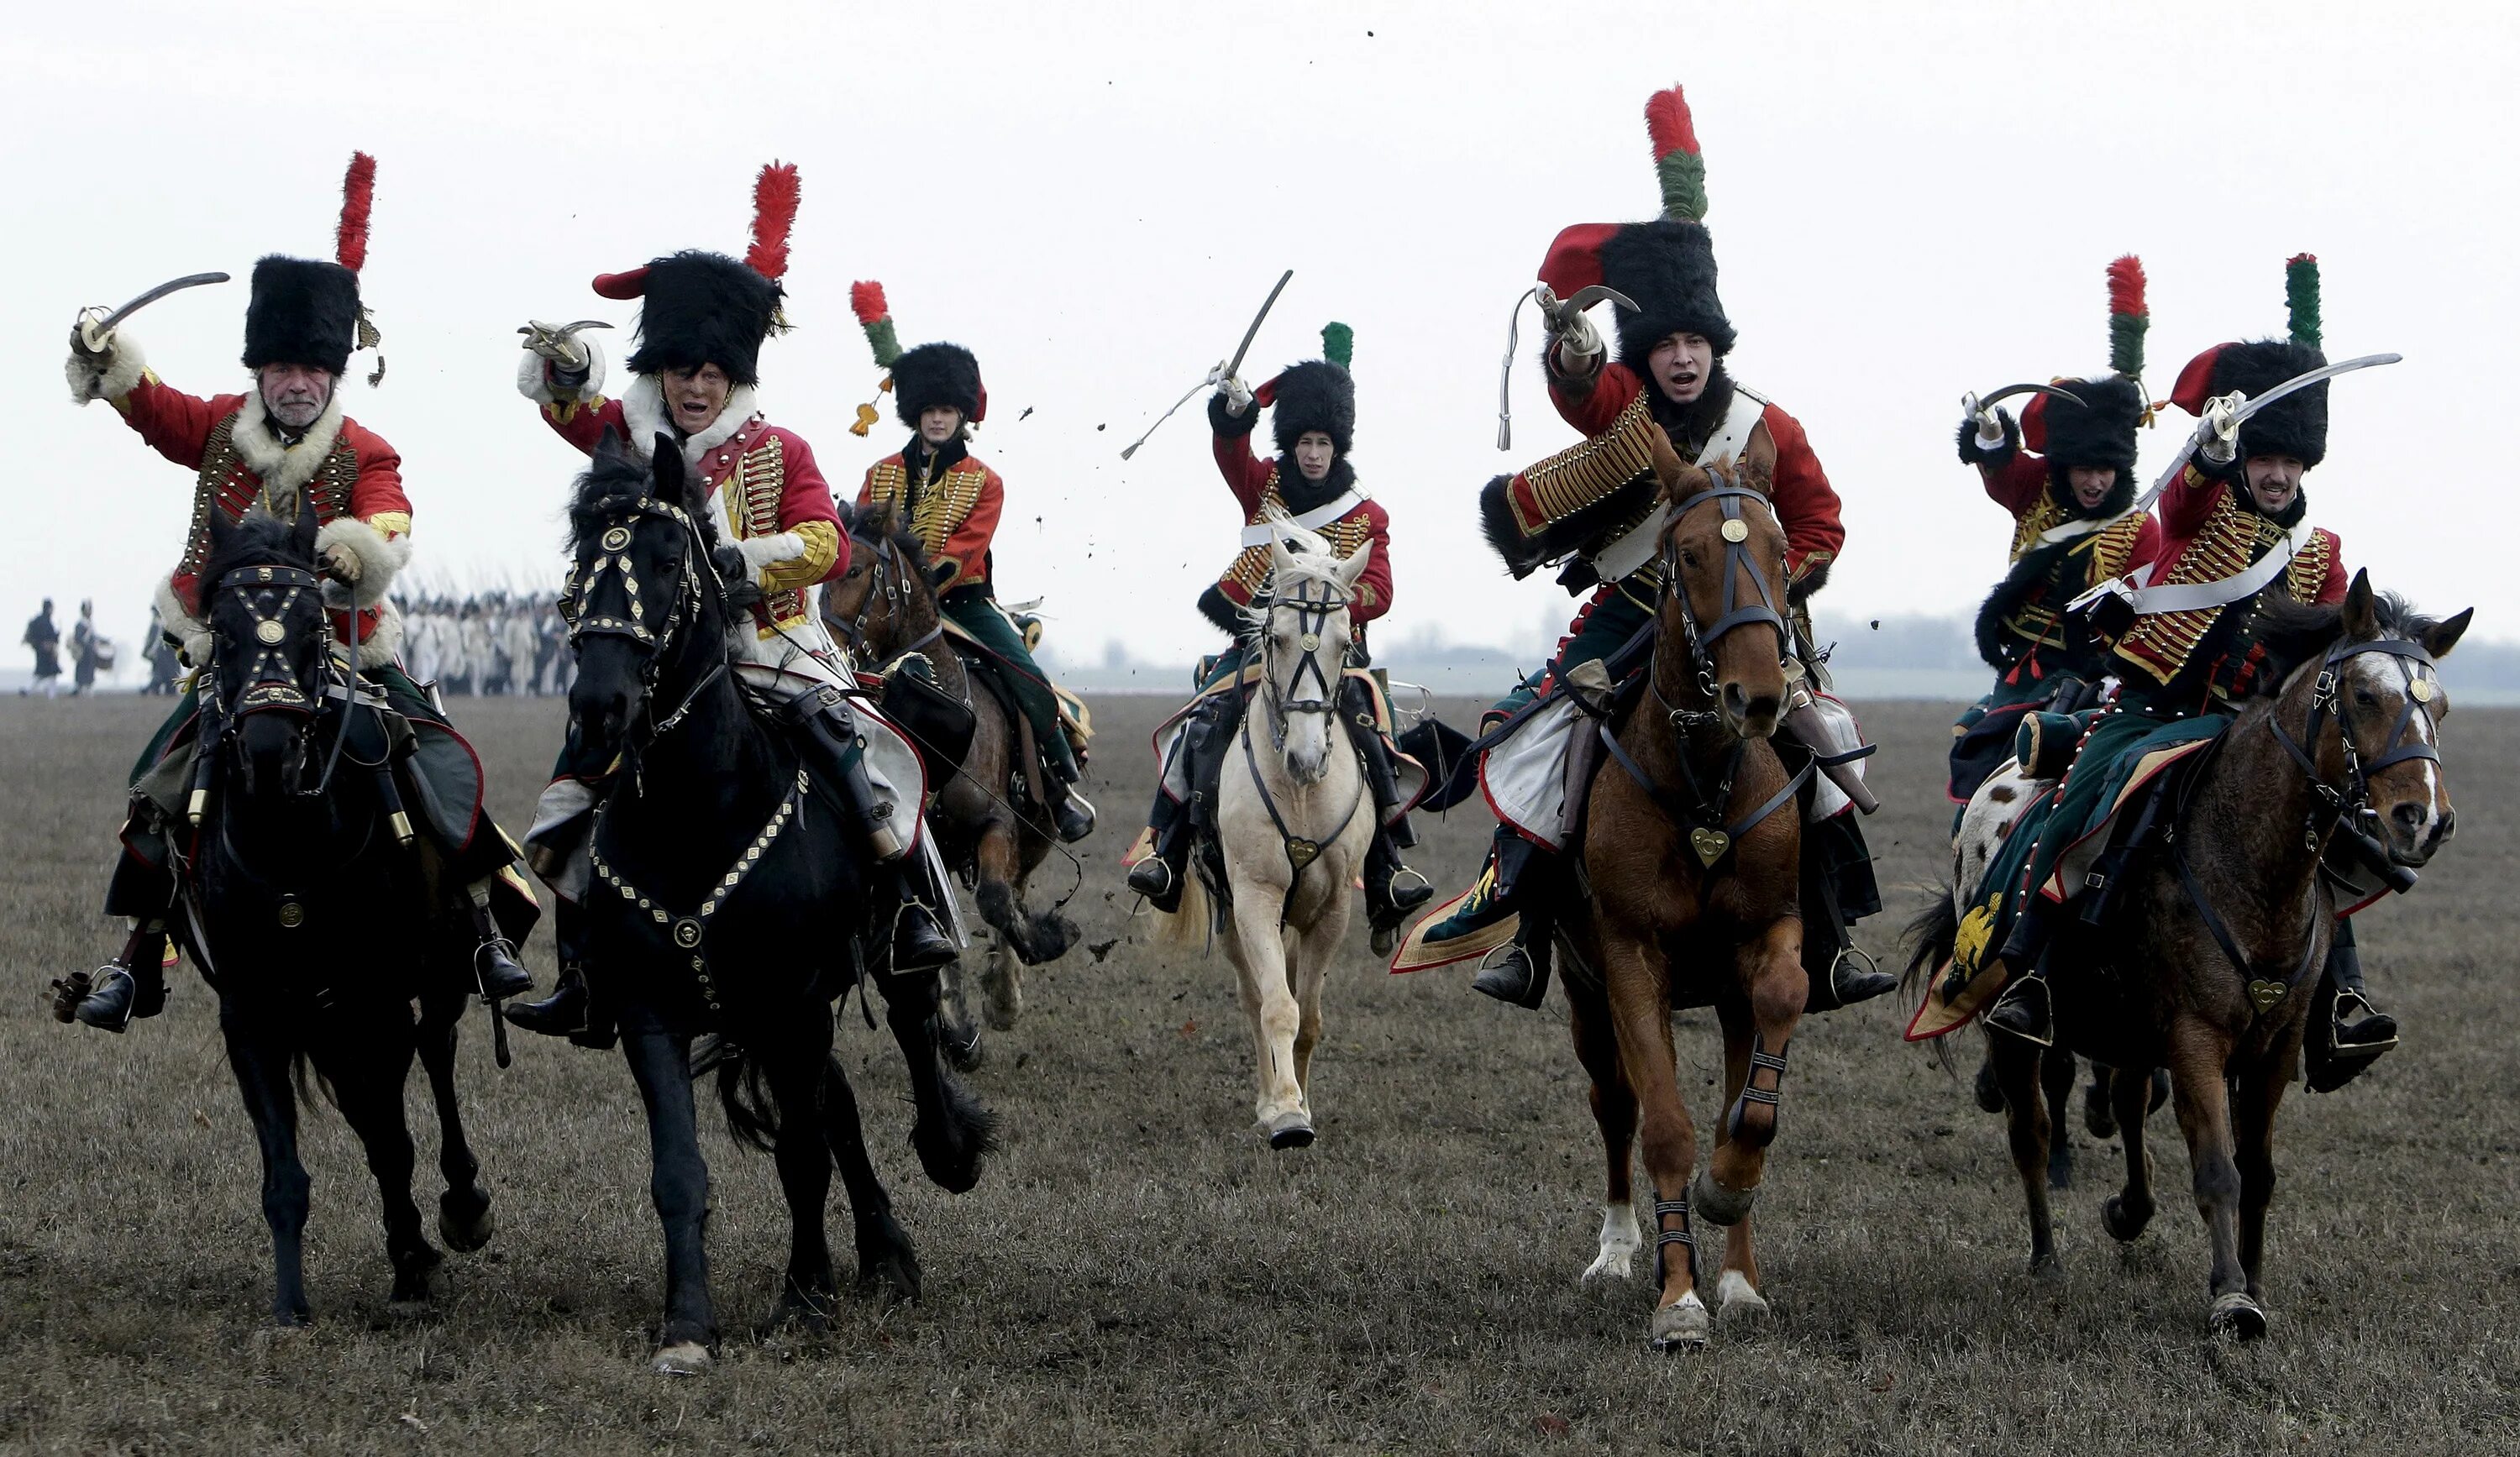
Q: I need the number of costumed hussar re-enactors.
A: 7